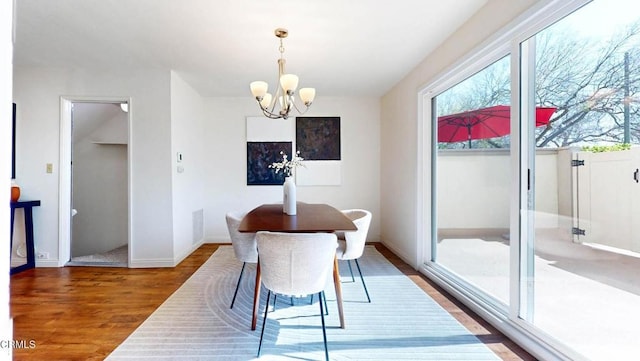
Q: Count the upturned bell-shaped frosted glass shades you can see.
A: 5